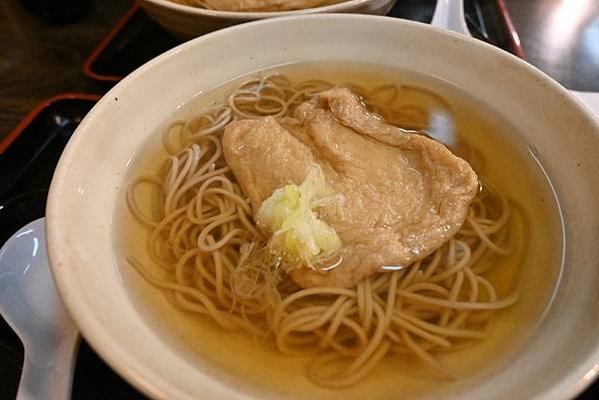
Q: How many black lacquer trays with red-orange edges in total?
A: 2